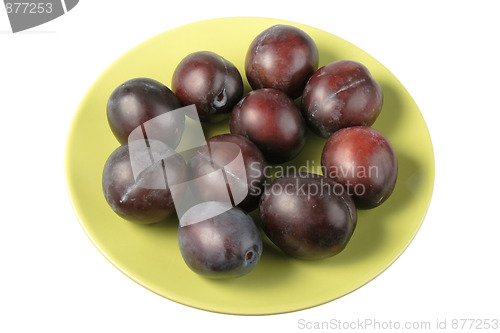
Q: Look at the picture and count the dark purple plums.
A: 10